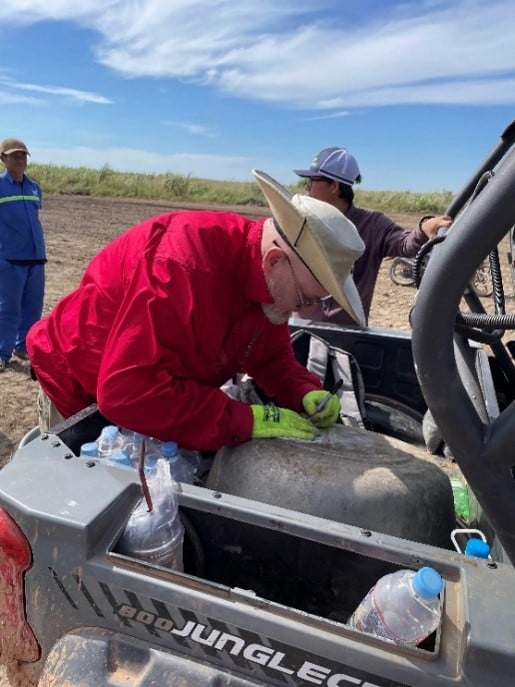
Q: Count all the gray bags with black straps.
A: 1